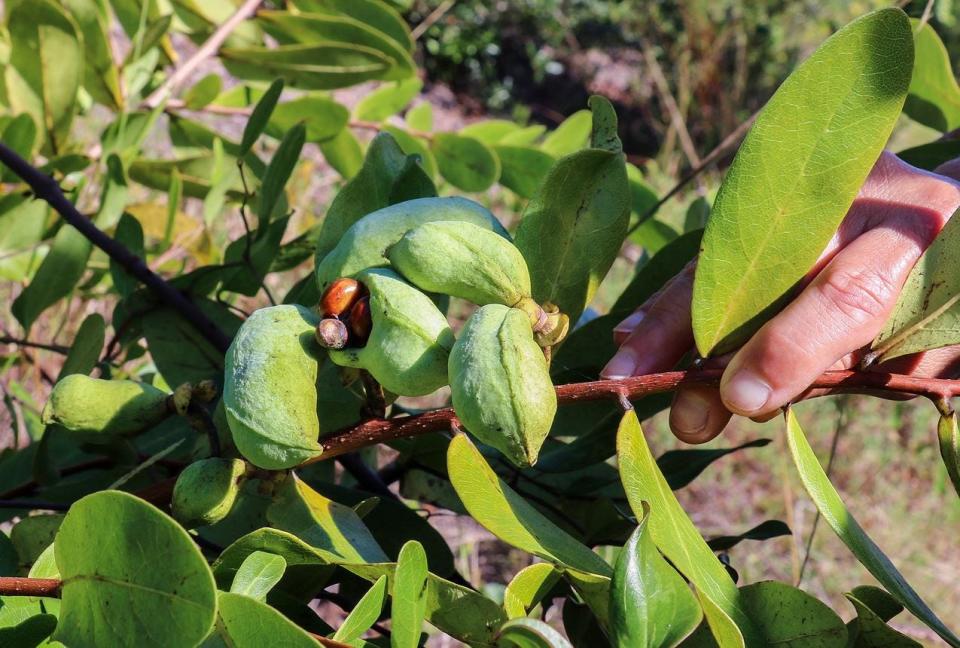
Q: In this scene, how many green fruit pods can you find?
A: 7